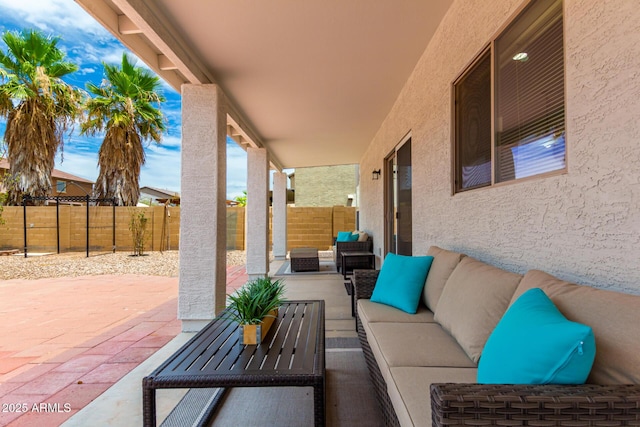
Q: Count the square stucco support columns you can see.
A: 3